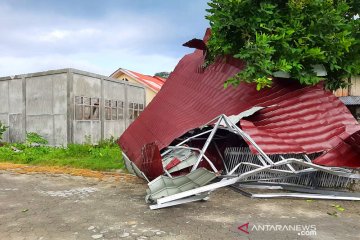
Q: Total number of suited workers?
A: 0